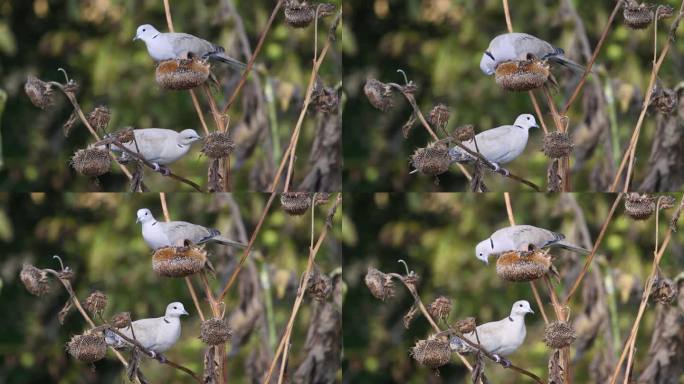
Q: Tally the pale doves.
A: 8